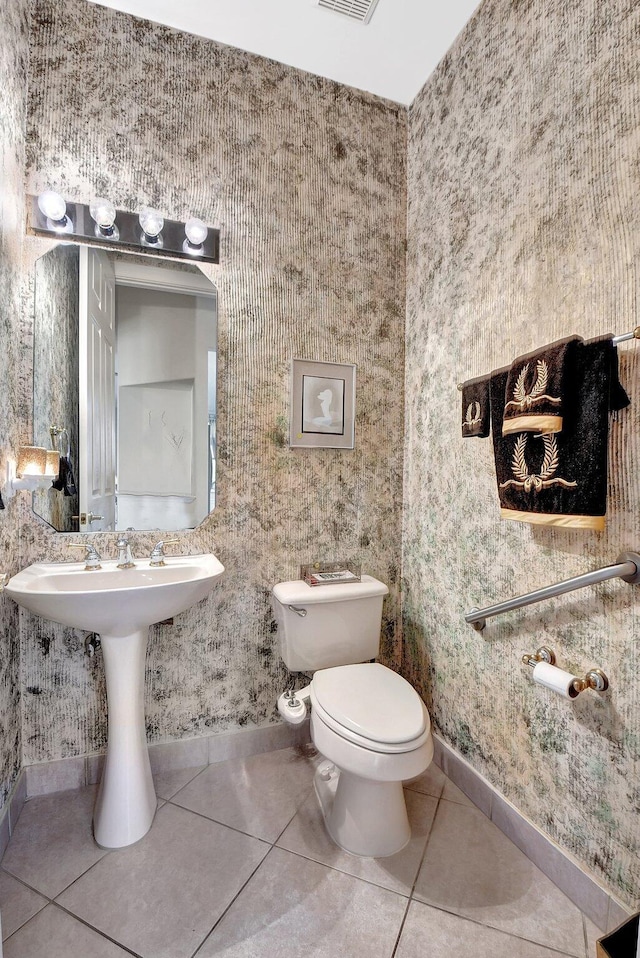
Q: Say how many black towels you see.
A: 3